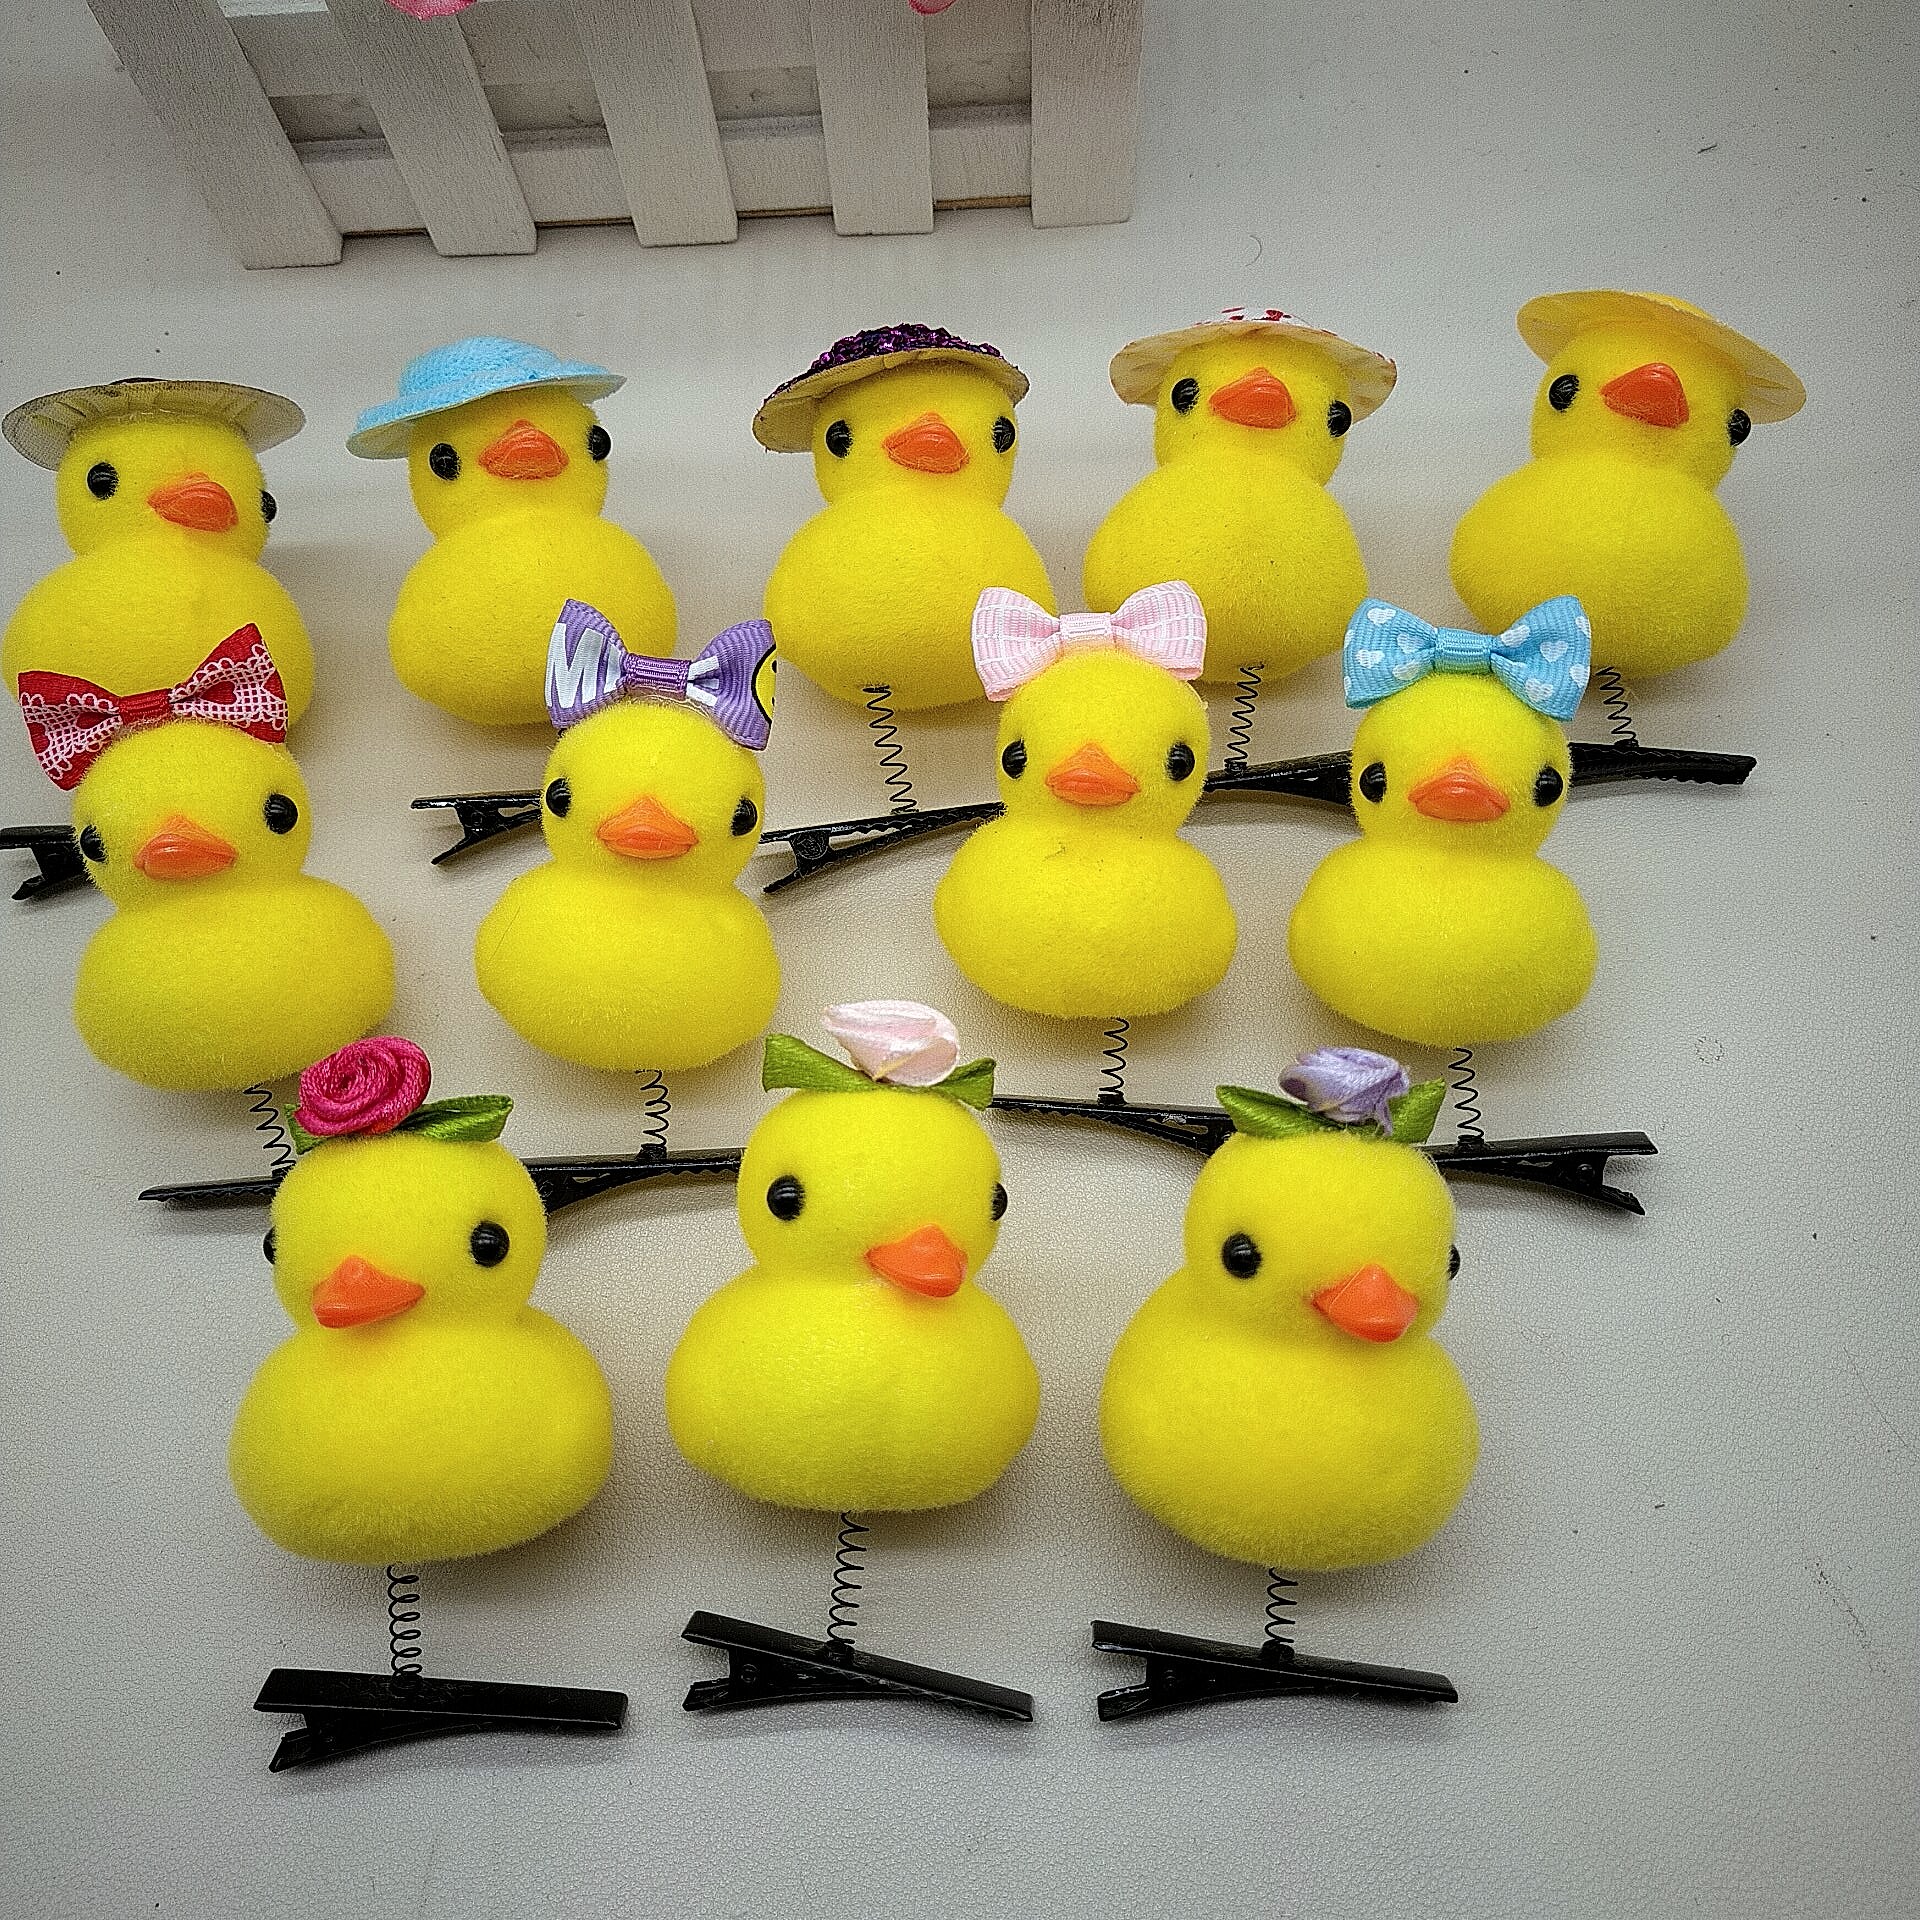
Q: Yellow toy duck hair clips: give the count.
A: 12